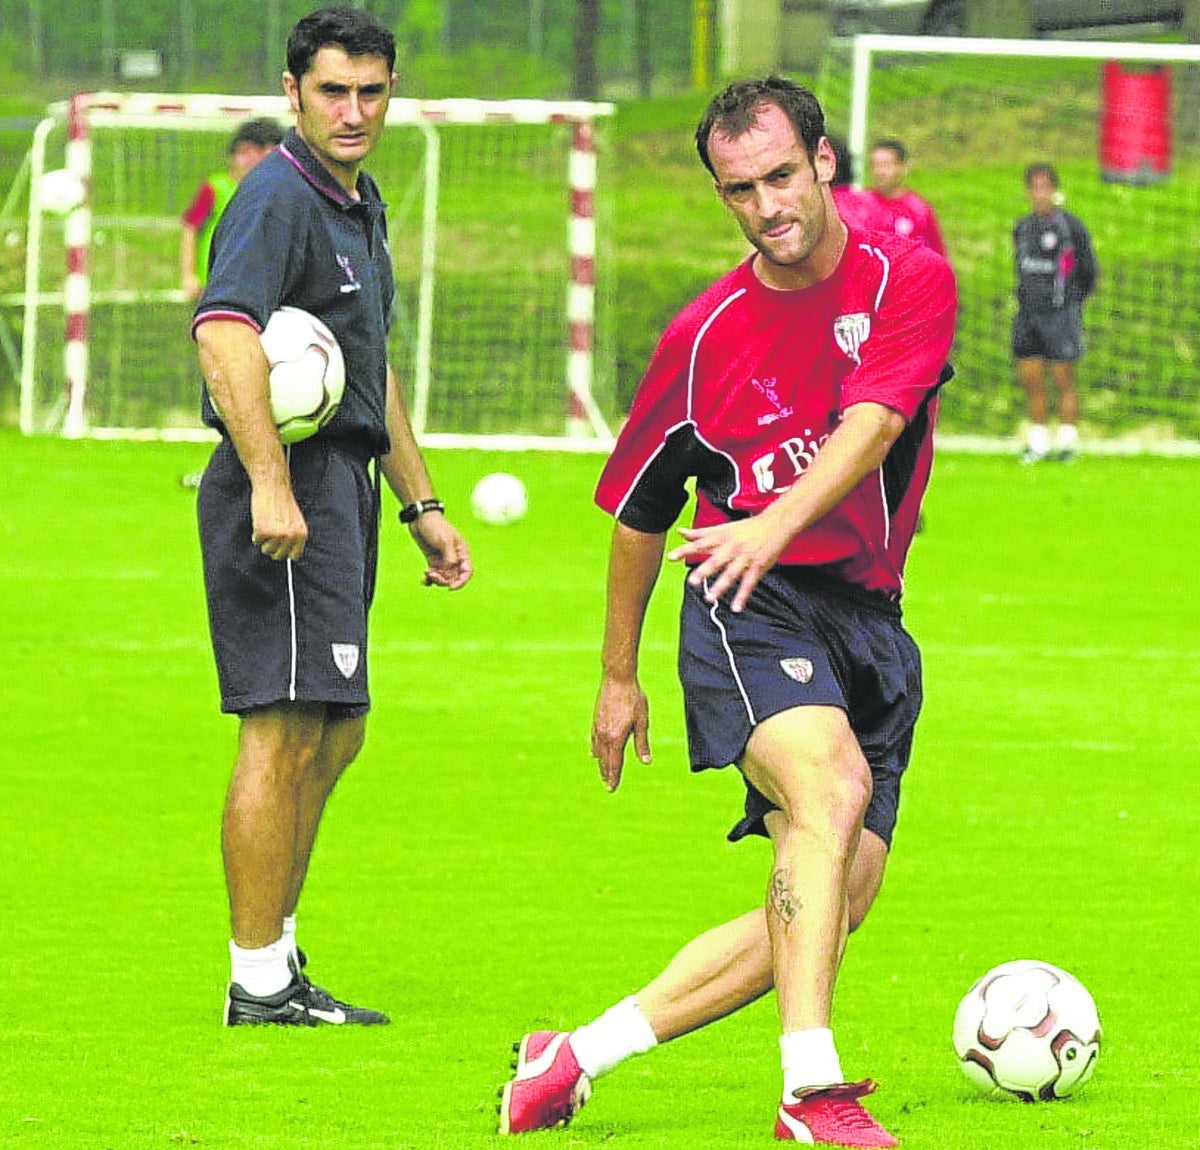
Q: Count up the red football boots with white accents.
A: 2